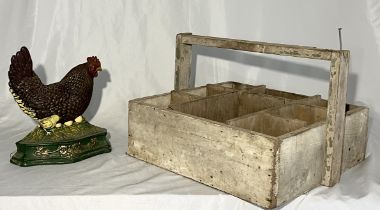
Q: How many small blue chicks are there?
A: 0